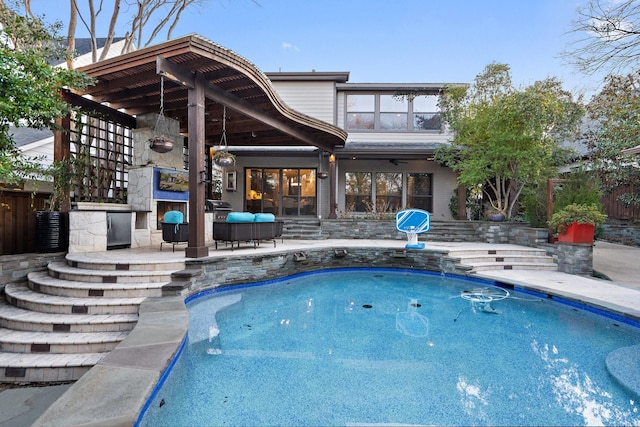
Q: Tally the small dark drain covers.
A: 2